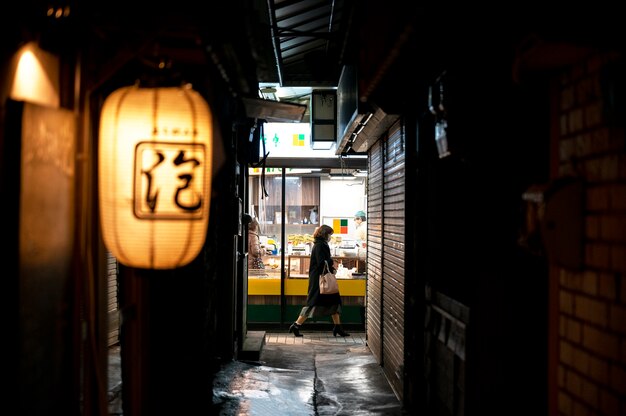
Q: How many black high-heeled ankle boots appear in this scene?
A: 2